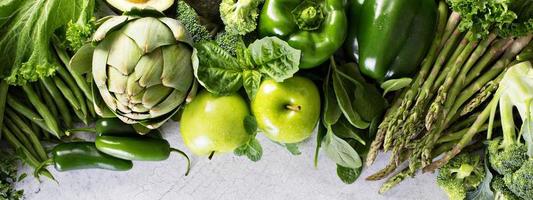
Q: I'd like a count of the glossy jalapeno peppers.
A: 3